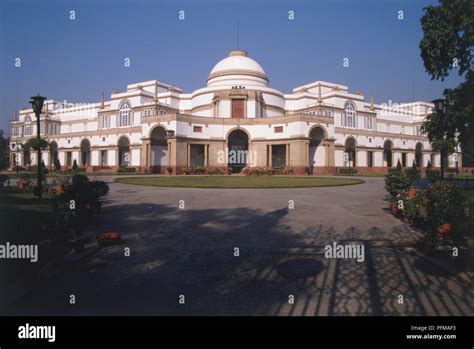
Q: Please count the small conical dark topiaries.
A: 6